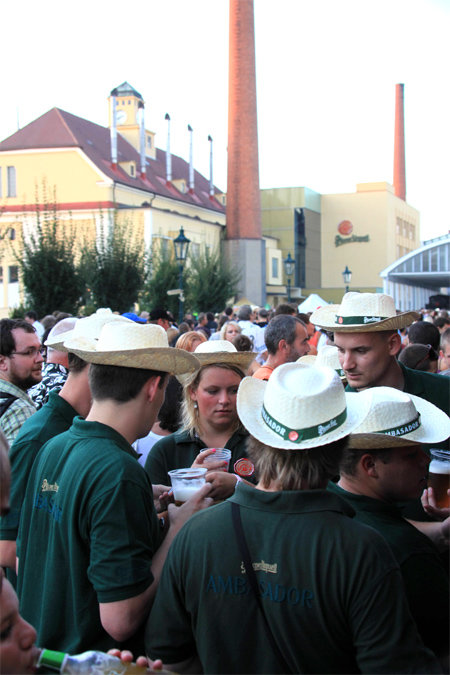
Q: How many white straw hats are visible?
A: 7